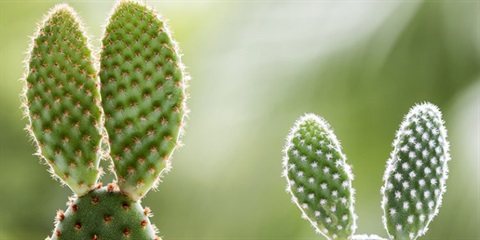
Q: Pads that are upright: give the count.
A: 4